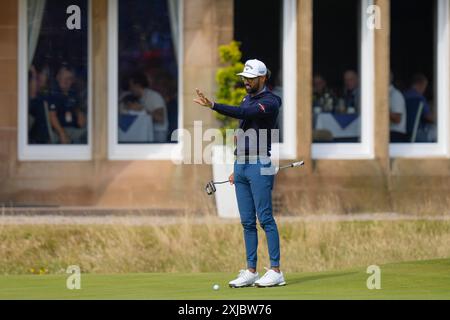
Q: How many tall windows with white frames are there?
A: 5